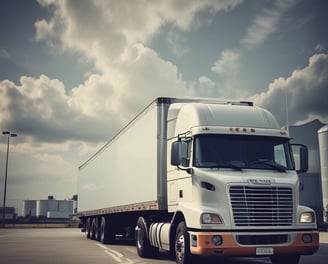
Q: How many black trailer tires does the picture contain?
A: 4